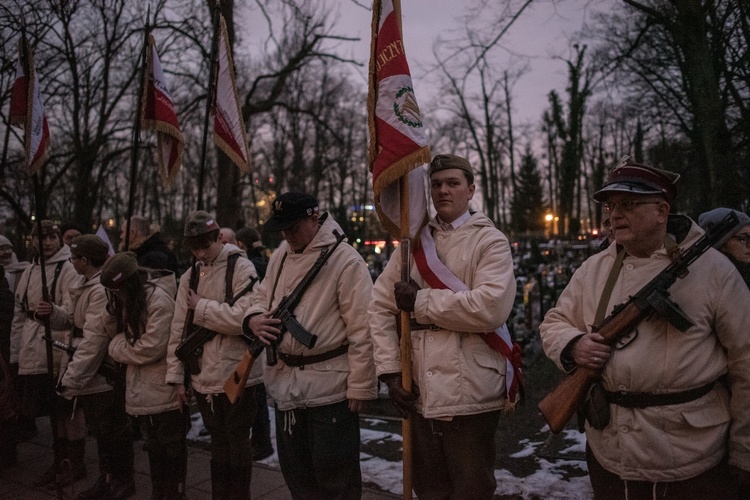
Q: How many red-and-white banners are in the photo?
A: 4